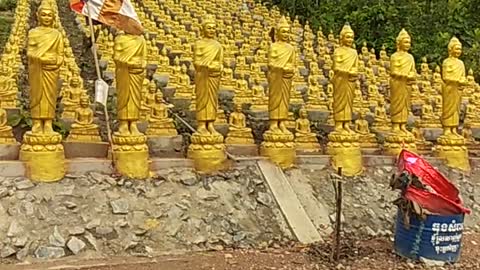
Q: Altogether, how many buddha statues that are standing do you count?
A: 7